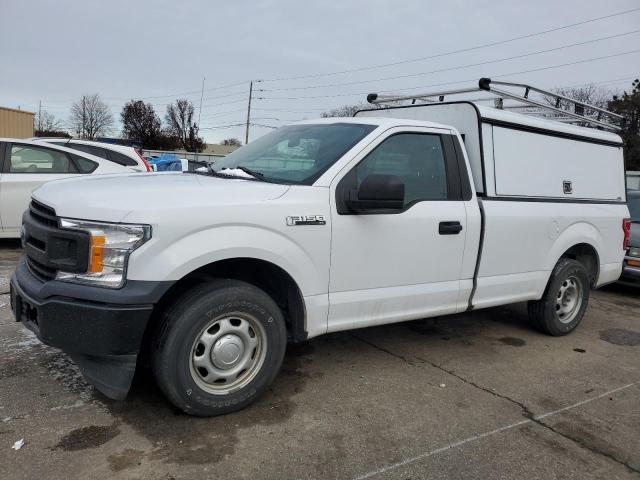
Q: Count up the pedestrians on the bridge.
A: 0